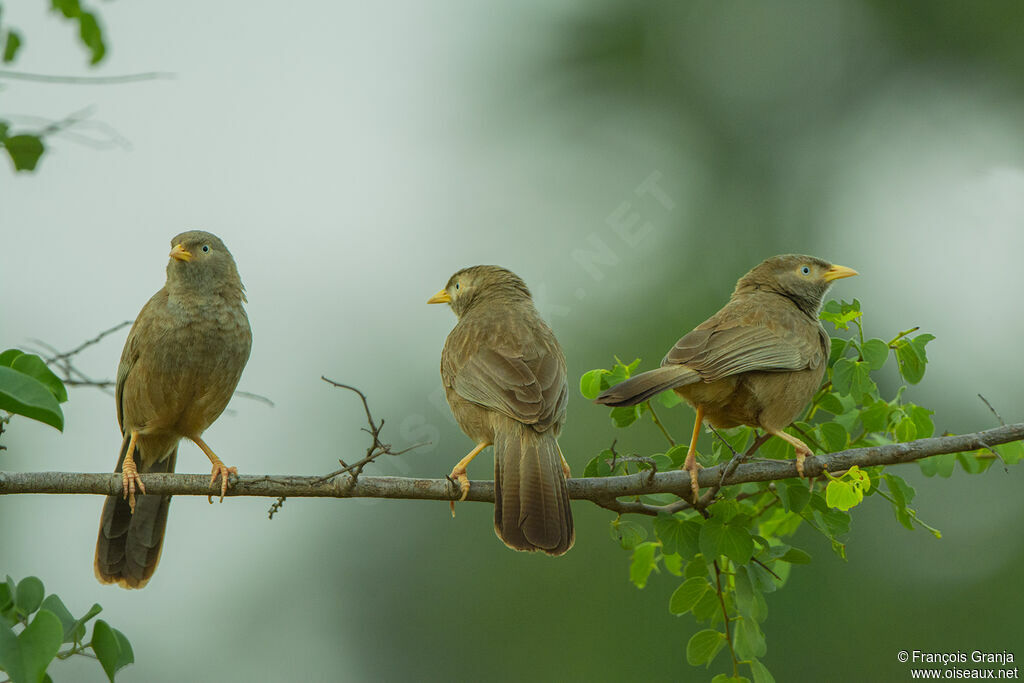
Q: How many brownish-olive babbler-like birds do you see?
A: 3